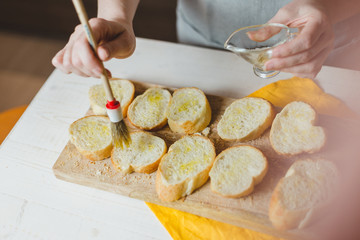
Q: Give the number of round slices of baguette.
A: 10